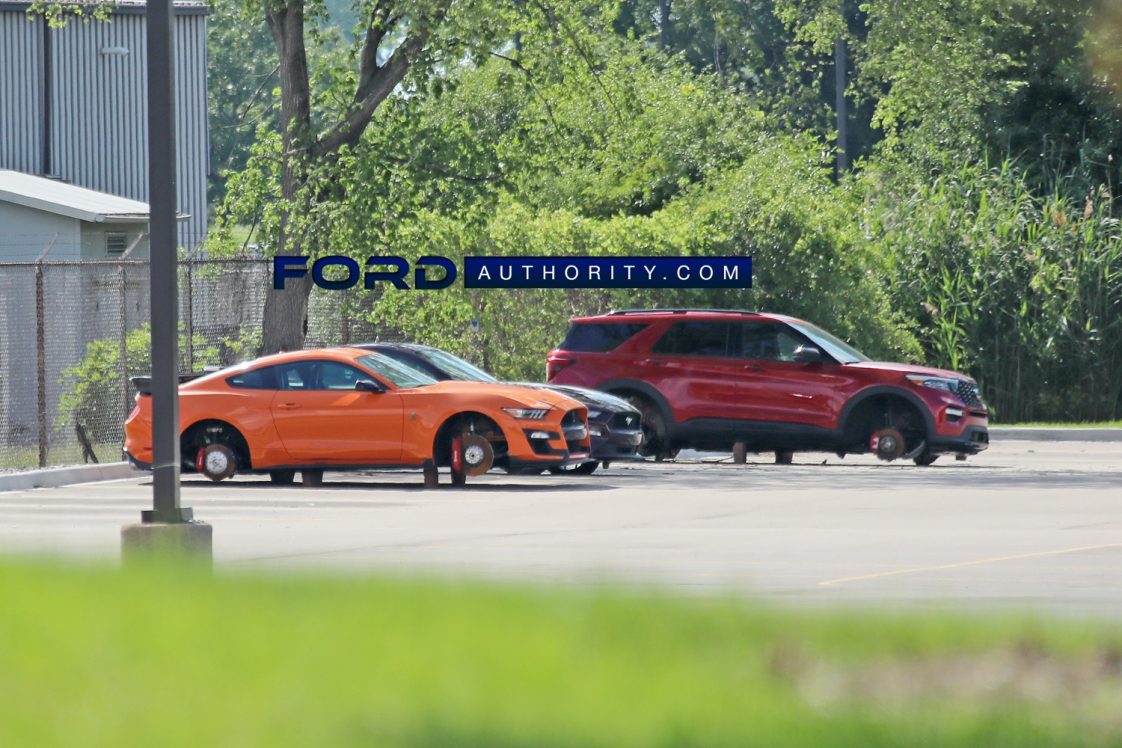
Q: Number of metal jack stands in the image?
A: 0